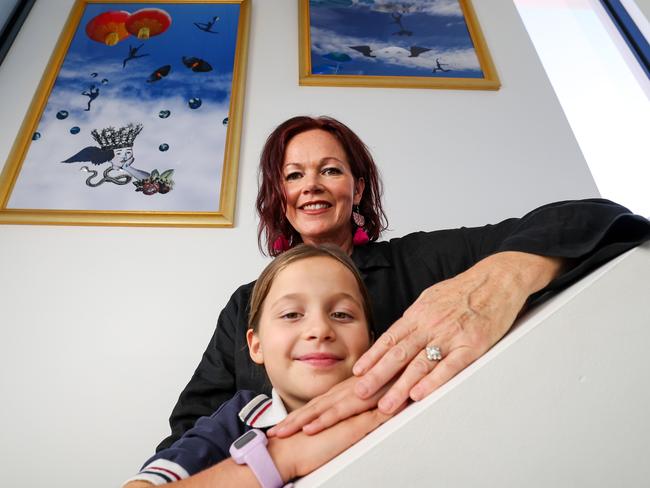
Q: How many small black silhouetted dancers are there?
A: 5